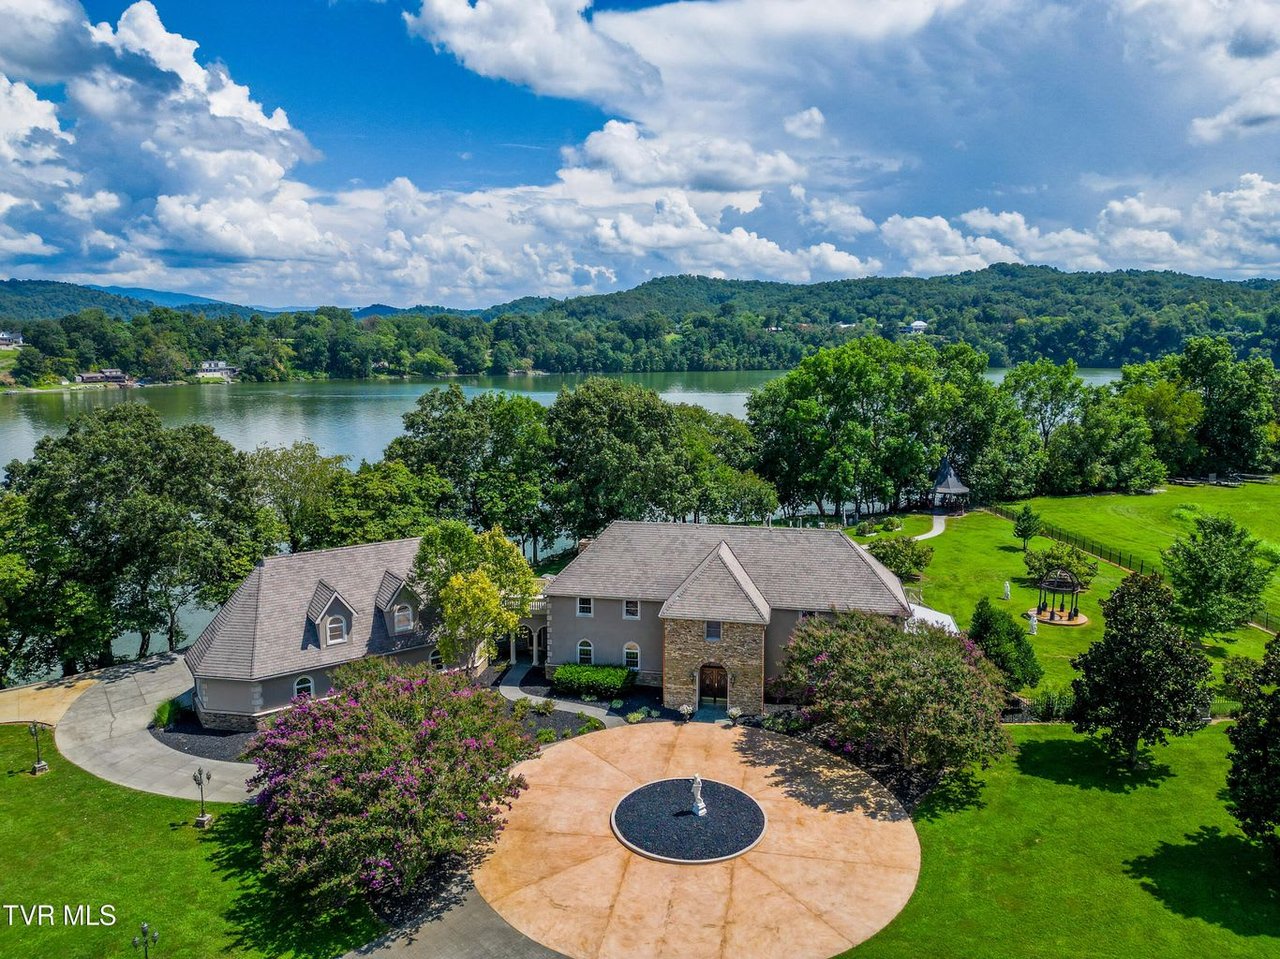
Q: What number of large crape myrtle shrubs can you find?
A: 2